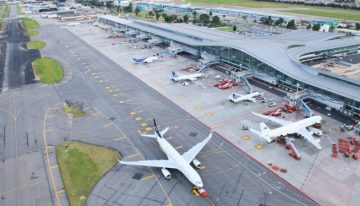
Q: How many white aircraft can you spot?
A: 5